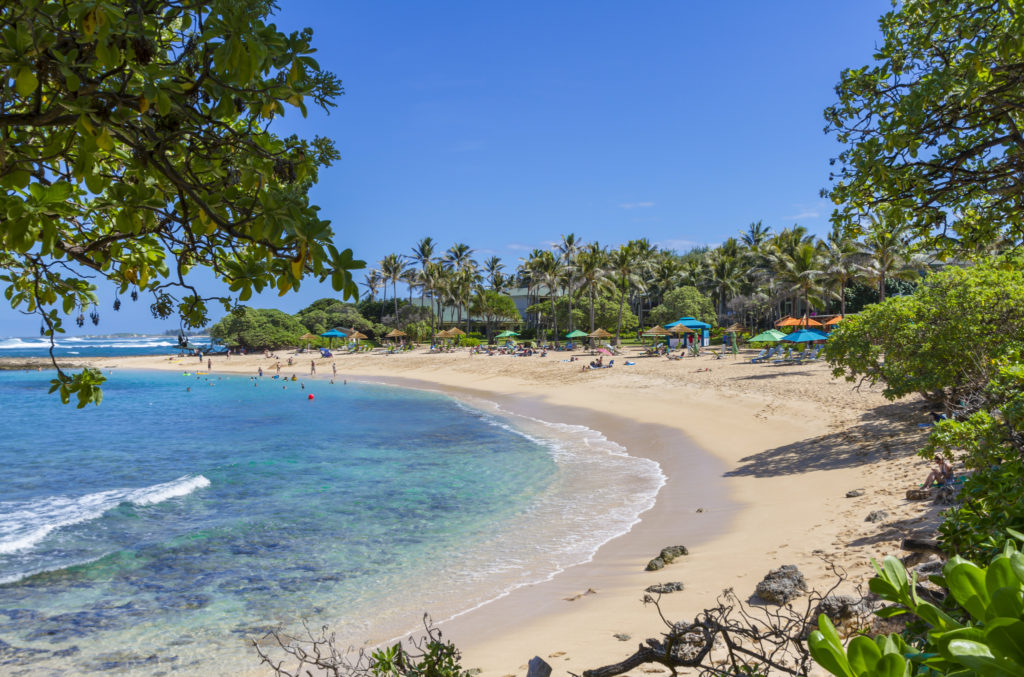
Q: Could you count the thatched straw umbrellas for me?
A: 9